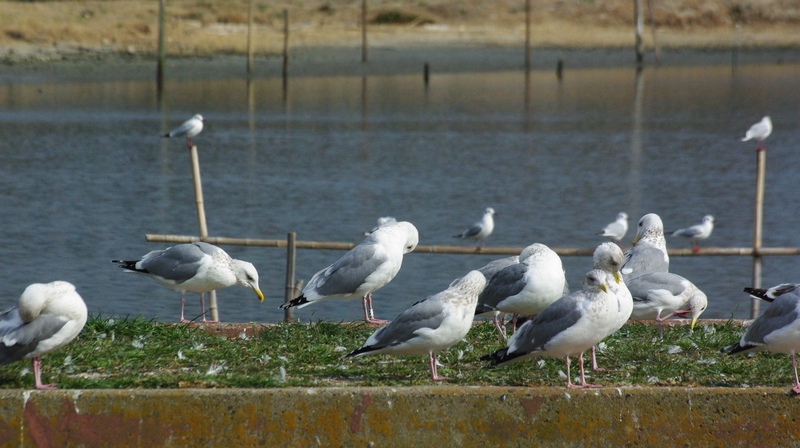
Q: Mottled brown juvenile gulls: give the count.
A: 0